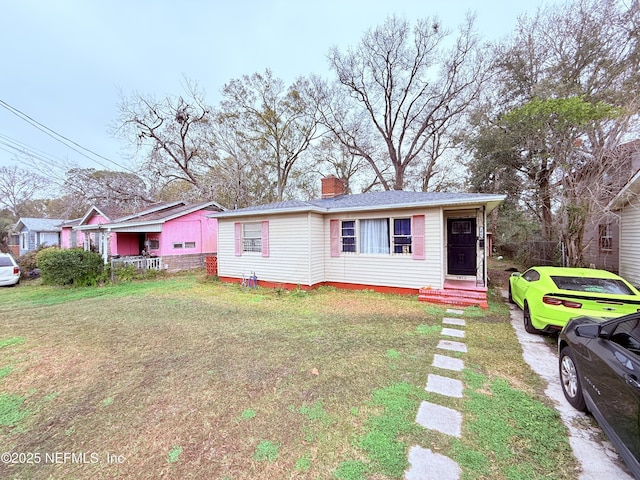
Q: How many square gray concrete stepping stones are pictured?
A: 8